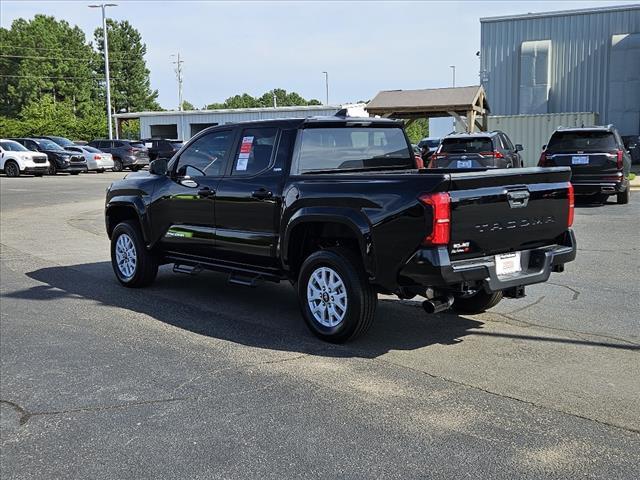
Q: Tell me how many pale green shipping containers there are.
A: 1